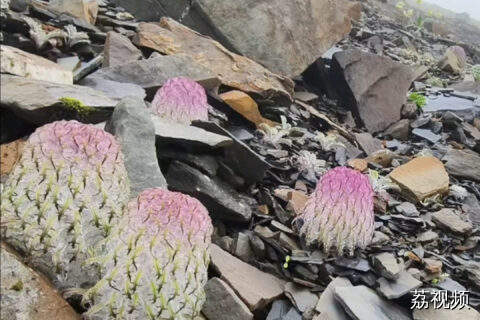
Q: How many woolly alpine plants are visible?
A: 4